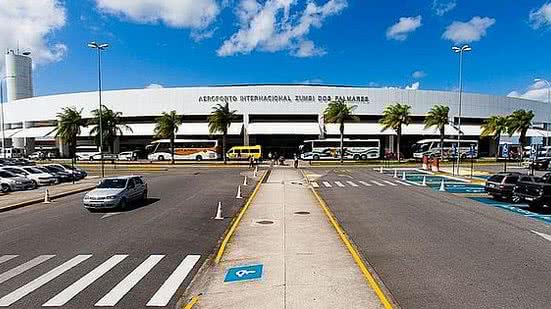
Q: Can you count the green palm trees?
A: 9